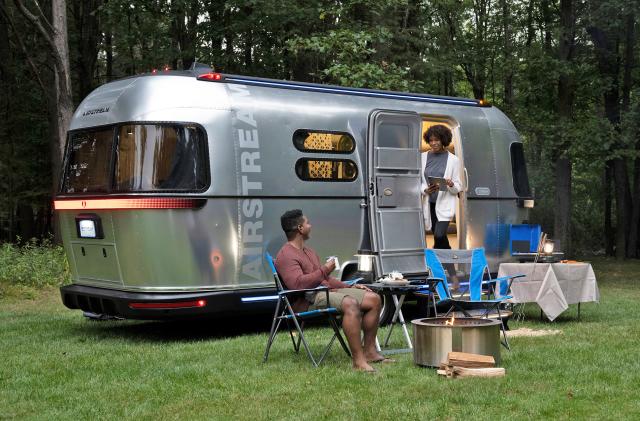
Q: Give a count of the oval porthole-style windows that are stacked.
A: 2